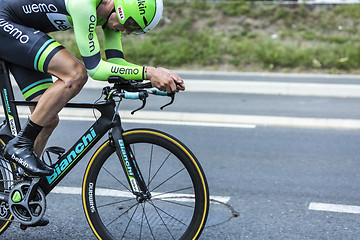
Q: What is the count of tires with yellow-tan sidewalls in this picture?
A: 2